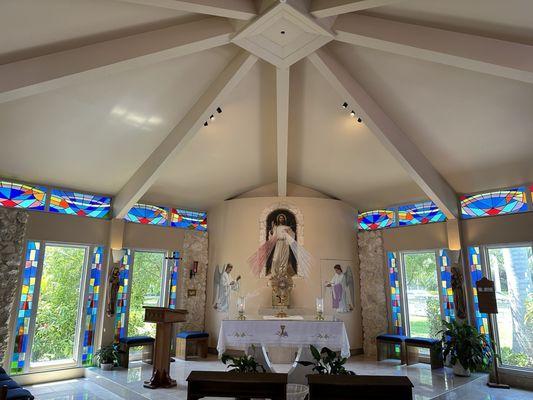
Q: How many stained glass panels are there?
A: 15